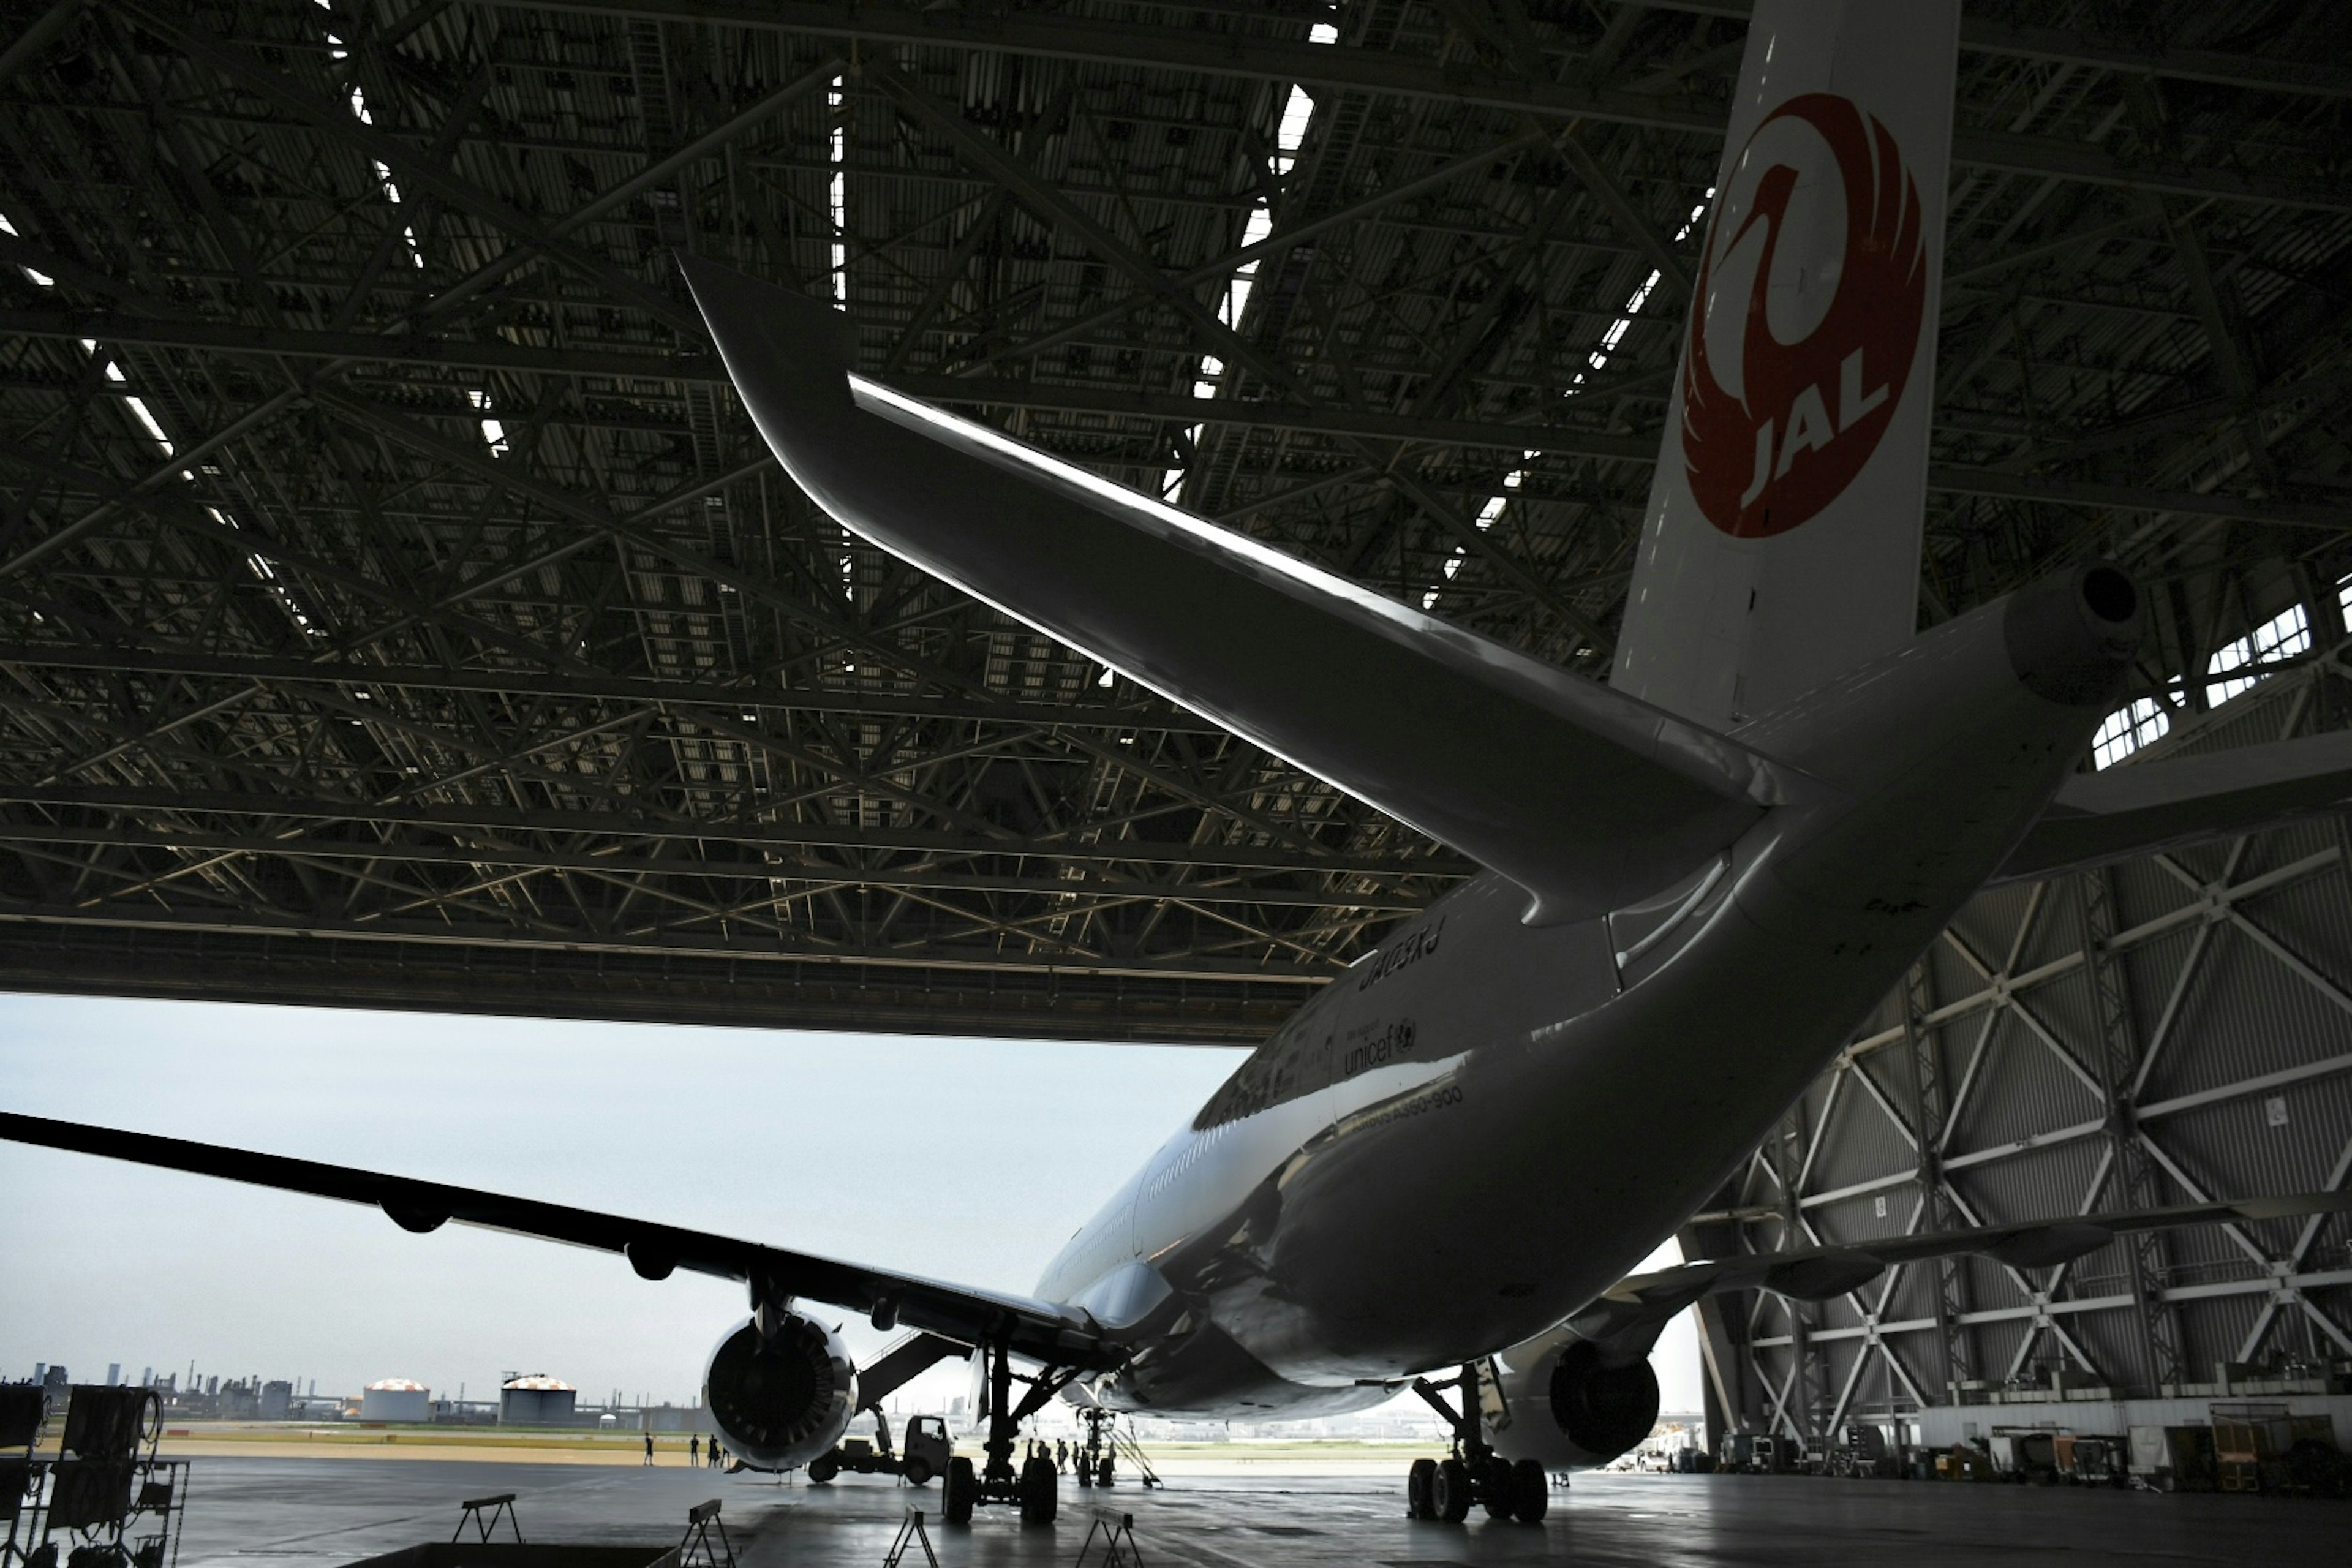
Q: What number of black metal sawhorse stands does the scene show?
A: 4